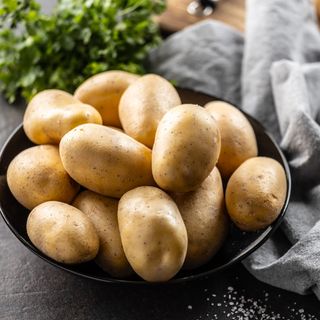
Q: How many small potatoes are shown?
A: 12